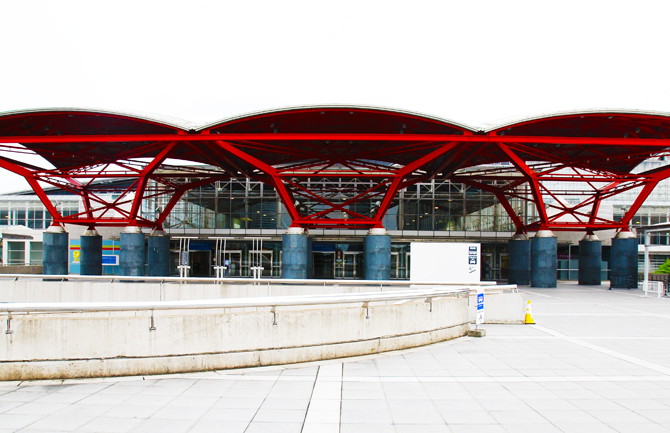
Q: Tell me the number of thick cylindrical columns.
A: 10